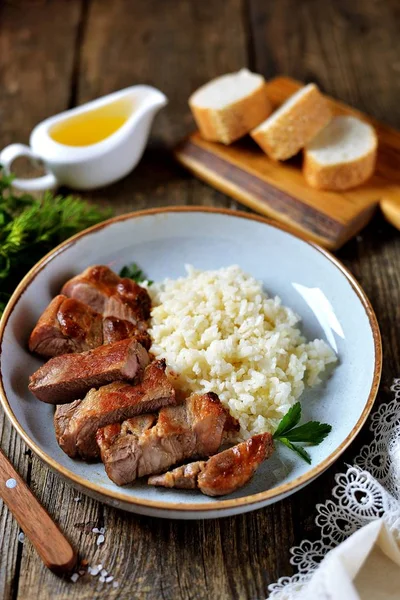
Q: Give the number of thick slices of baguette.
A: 3